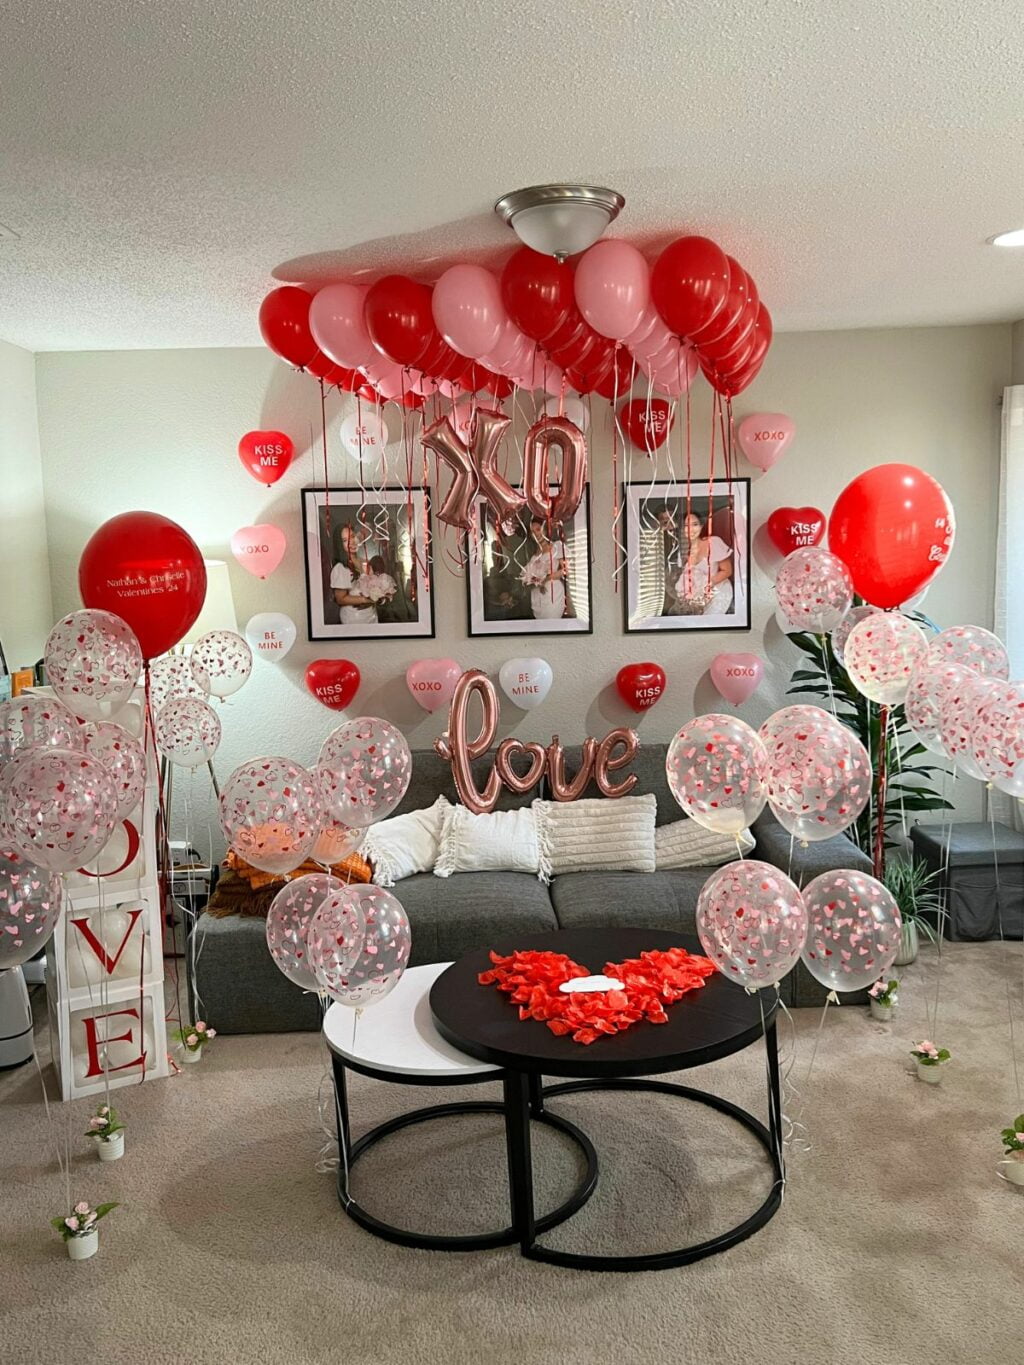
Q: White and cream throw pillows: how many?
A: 4